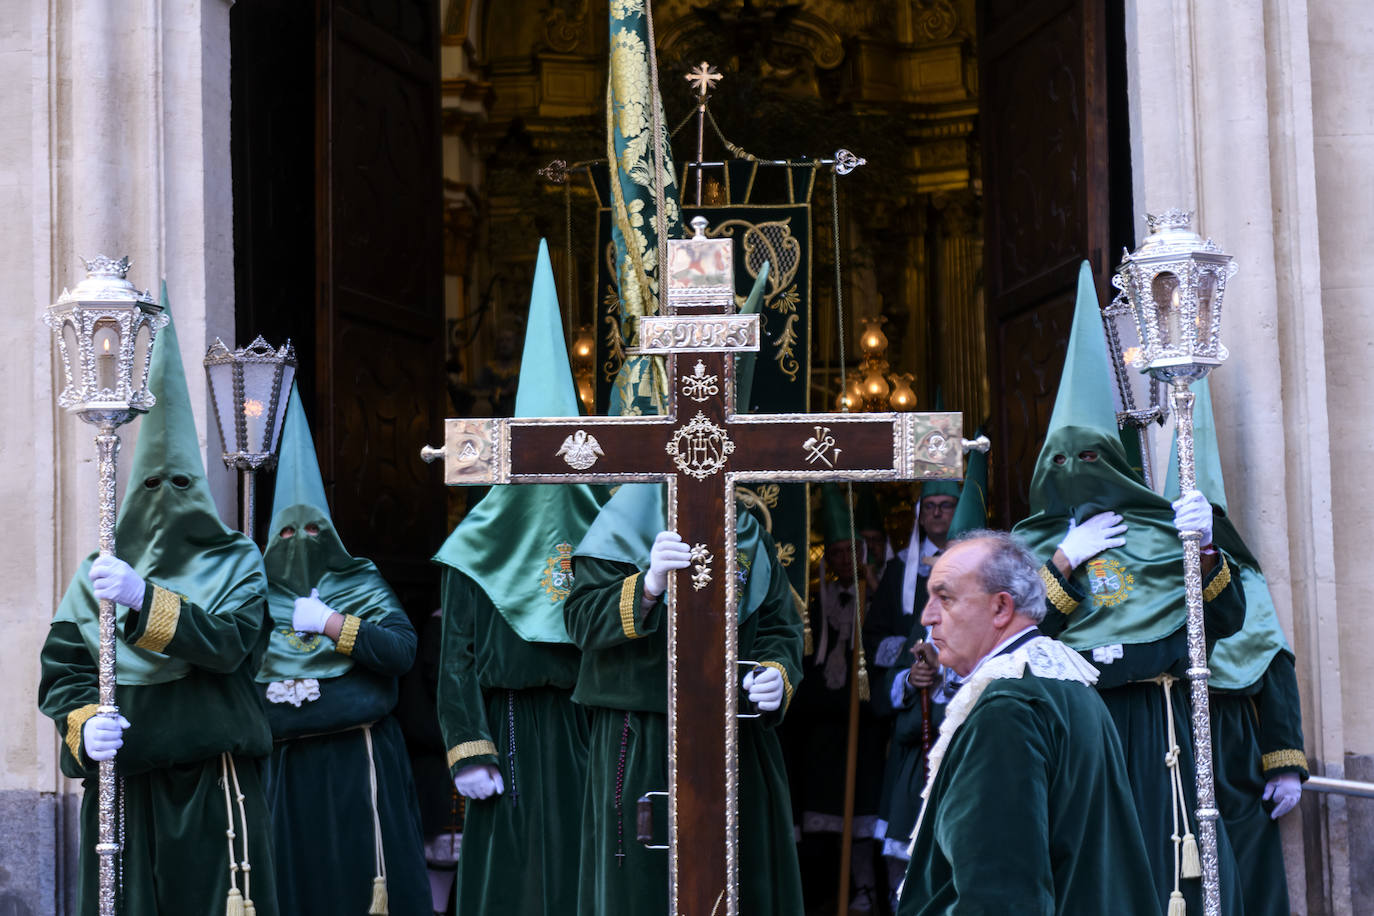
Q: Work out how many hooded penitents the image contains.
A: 6